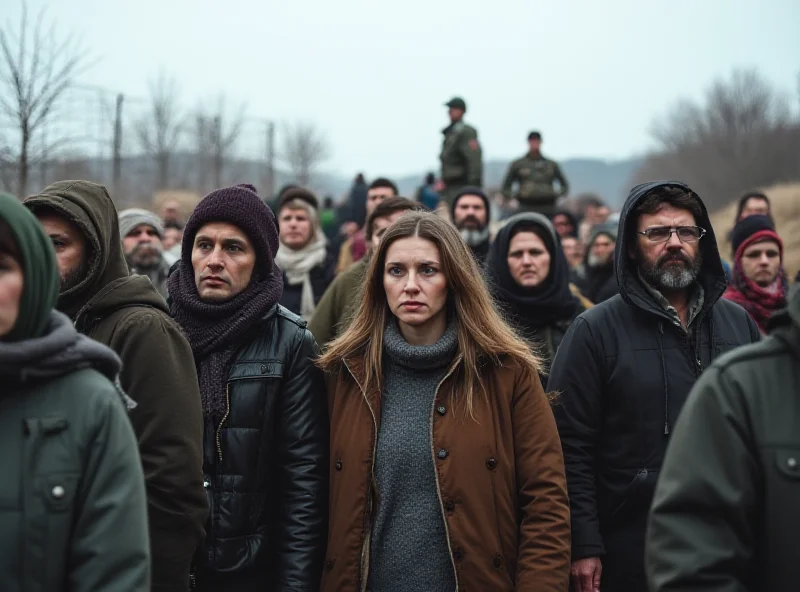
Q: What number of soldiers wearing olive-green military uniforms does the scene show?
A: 2